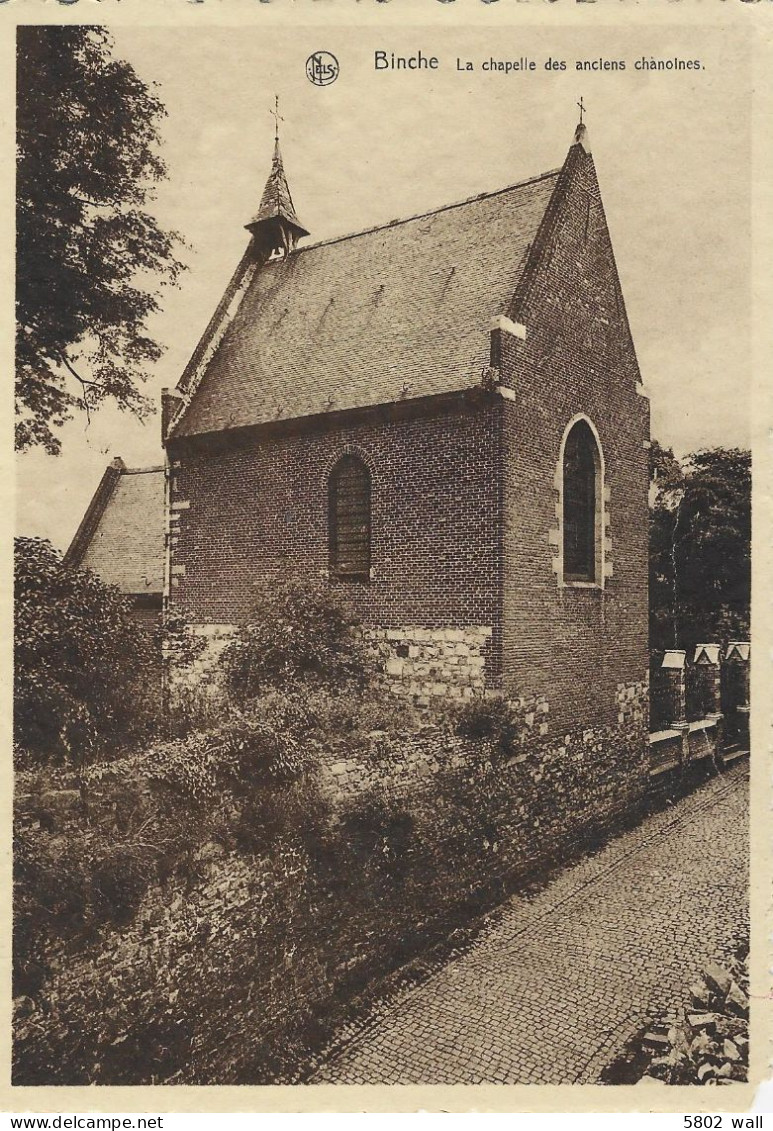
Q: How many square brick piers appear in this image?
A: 3